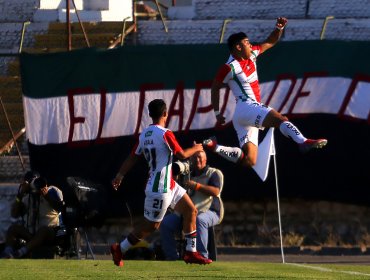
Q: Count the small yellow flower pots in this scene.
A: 0